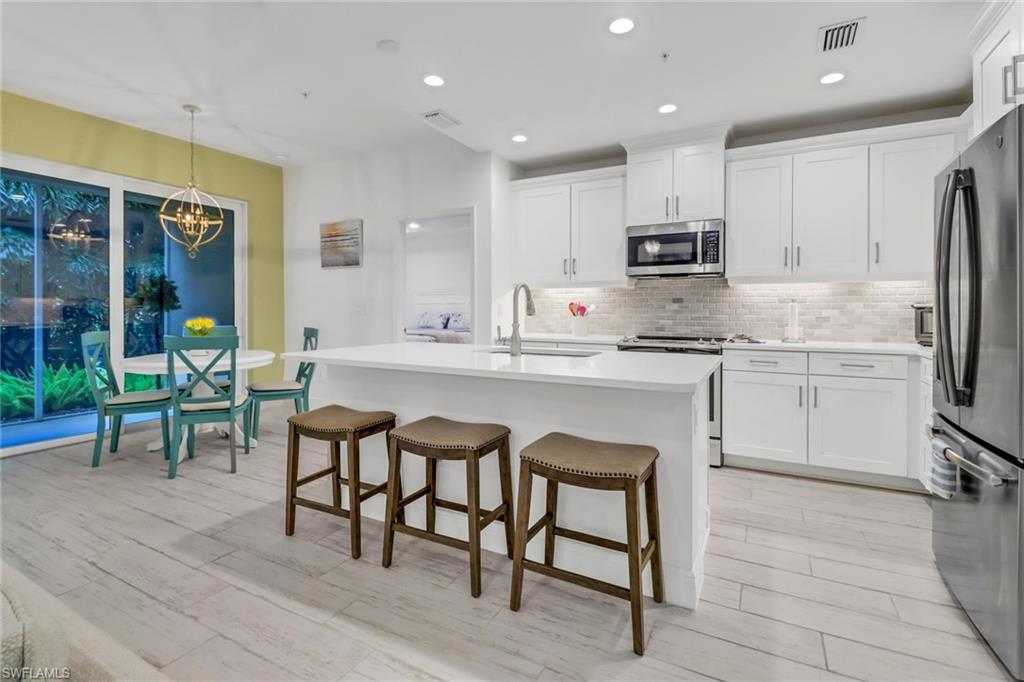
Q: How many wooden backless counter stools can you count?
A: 3